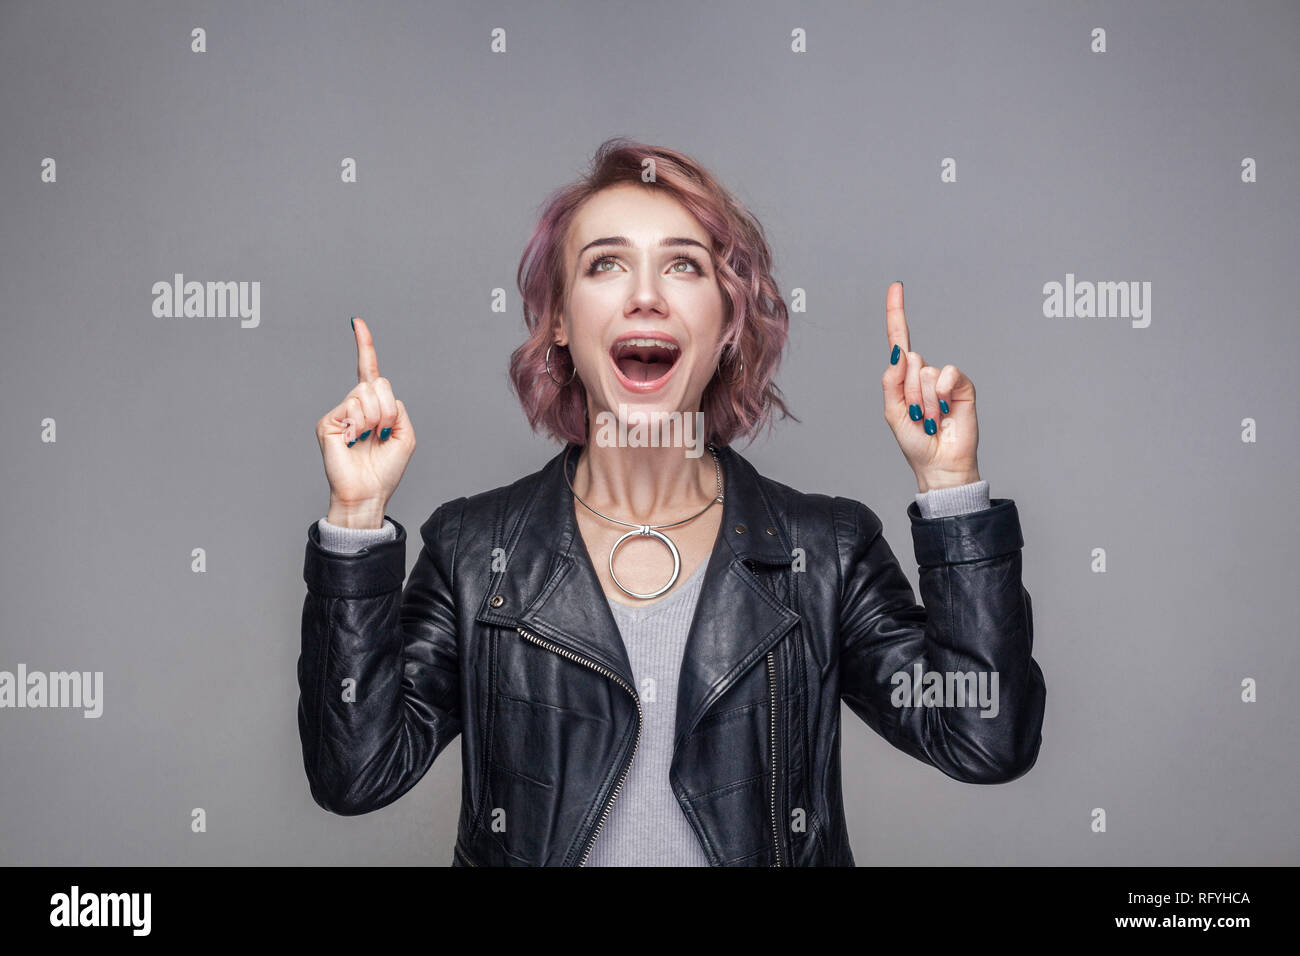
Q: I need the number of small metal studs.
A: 3